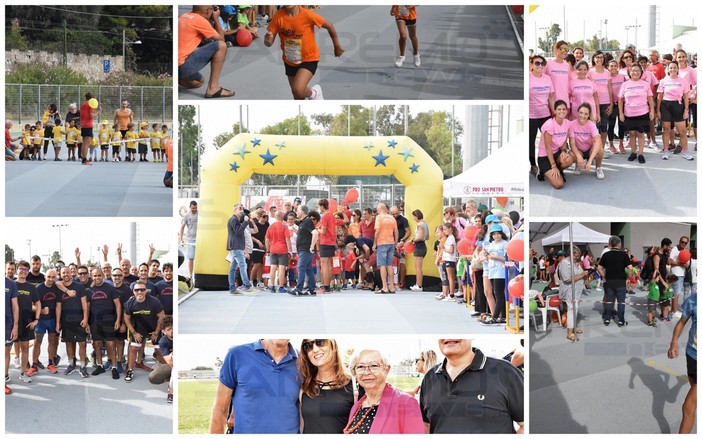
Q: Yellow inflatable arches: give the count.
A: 1